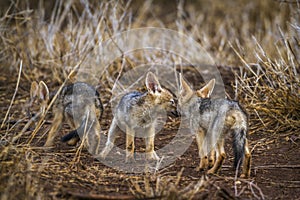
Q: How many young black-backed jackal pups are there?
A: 3